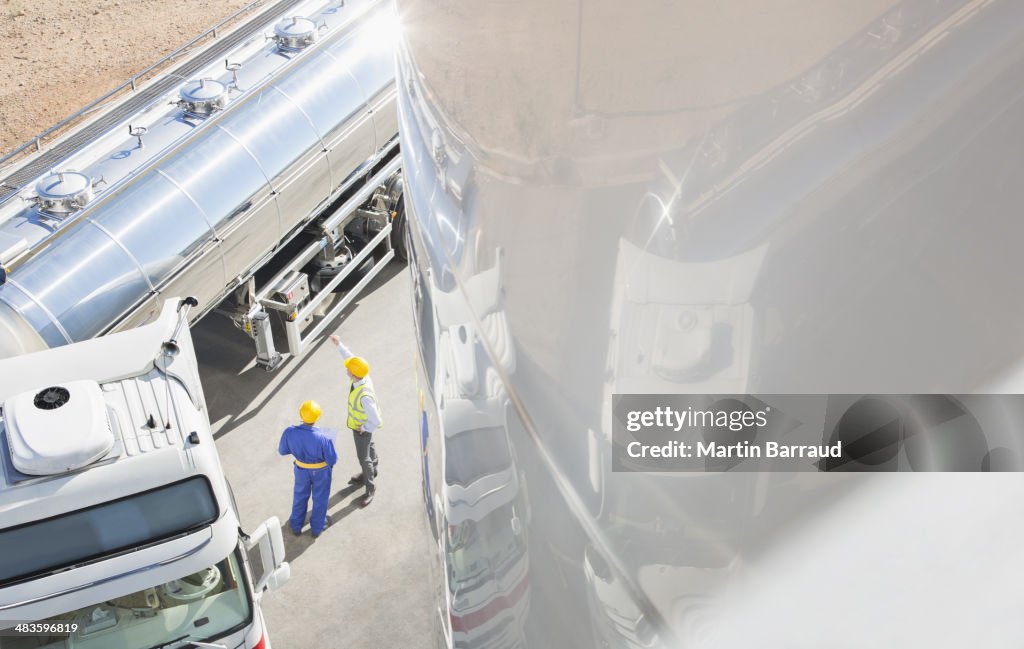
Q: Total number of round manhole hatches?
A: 3